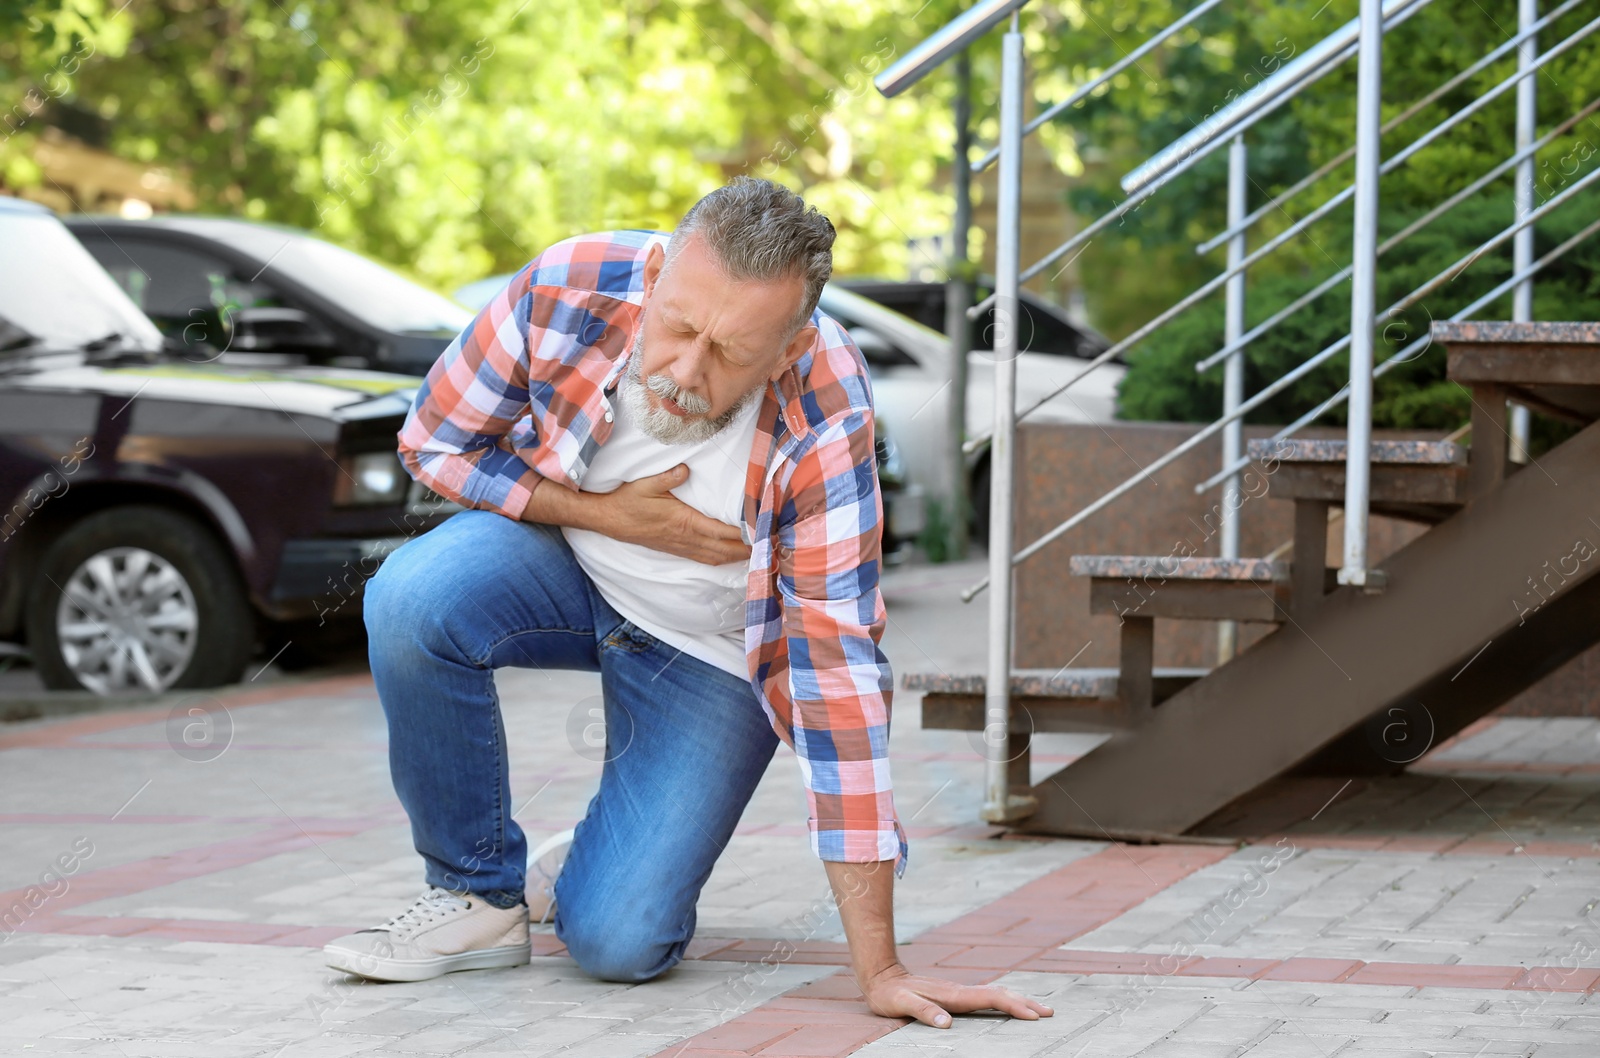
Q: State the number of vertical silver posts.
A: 4